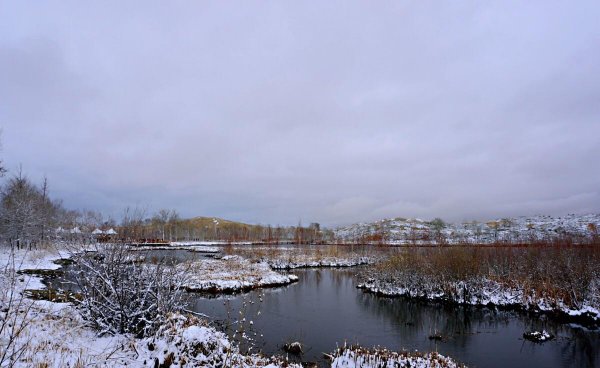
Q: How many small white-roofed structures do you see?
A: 4